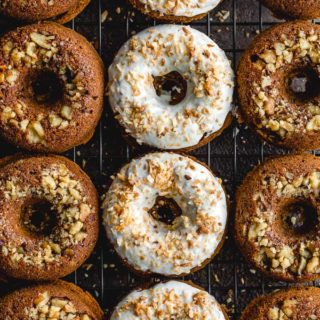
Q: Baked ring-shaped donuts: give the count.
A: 12